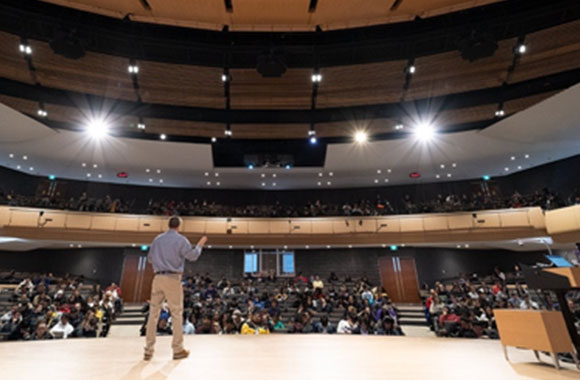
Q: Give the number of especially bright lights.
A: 3